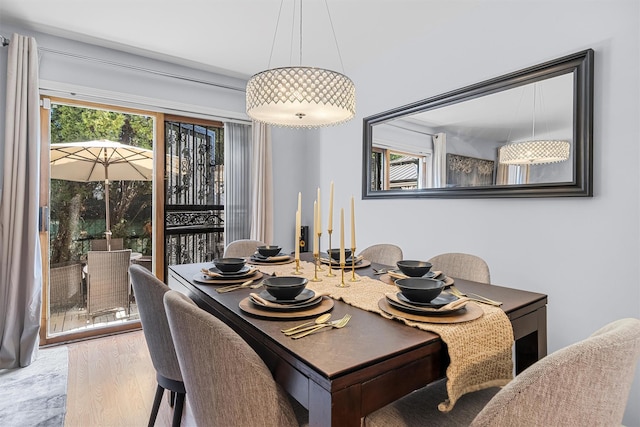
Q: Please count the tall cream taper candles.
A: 7